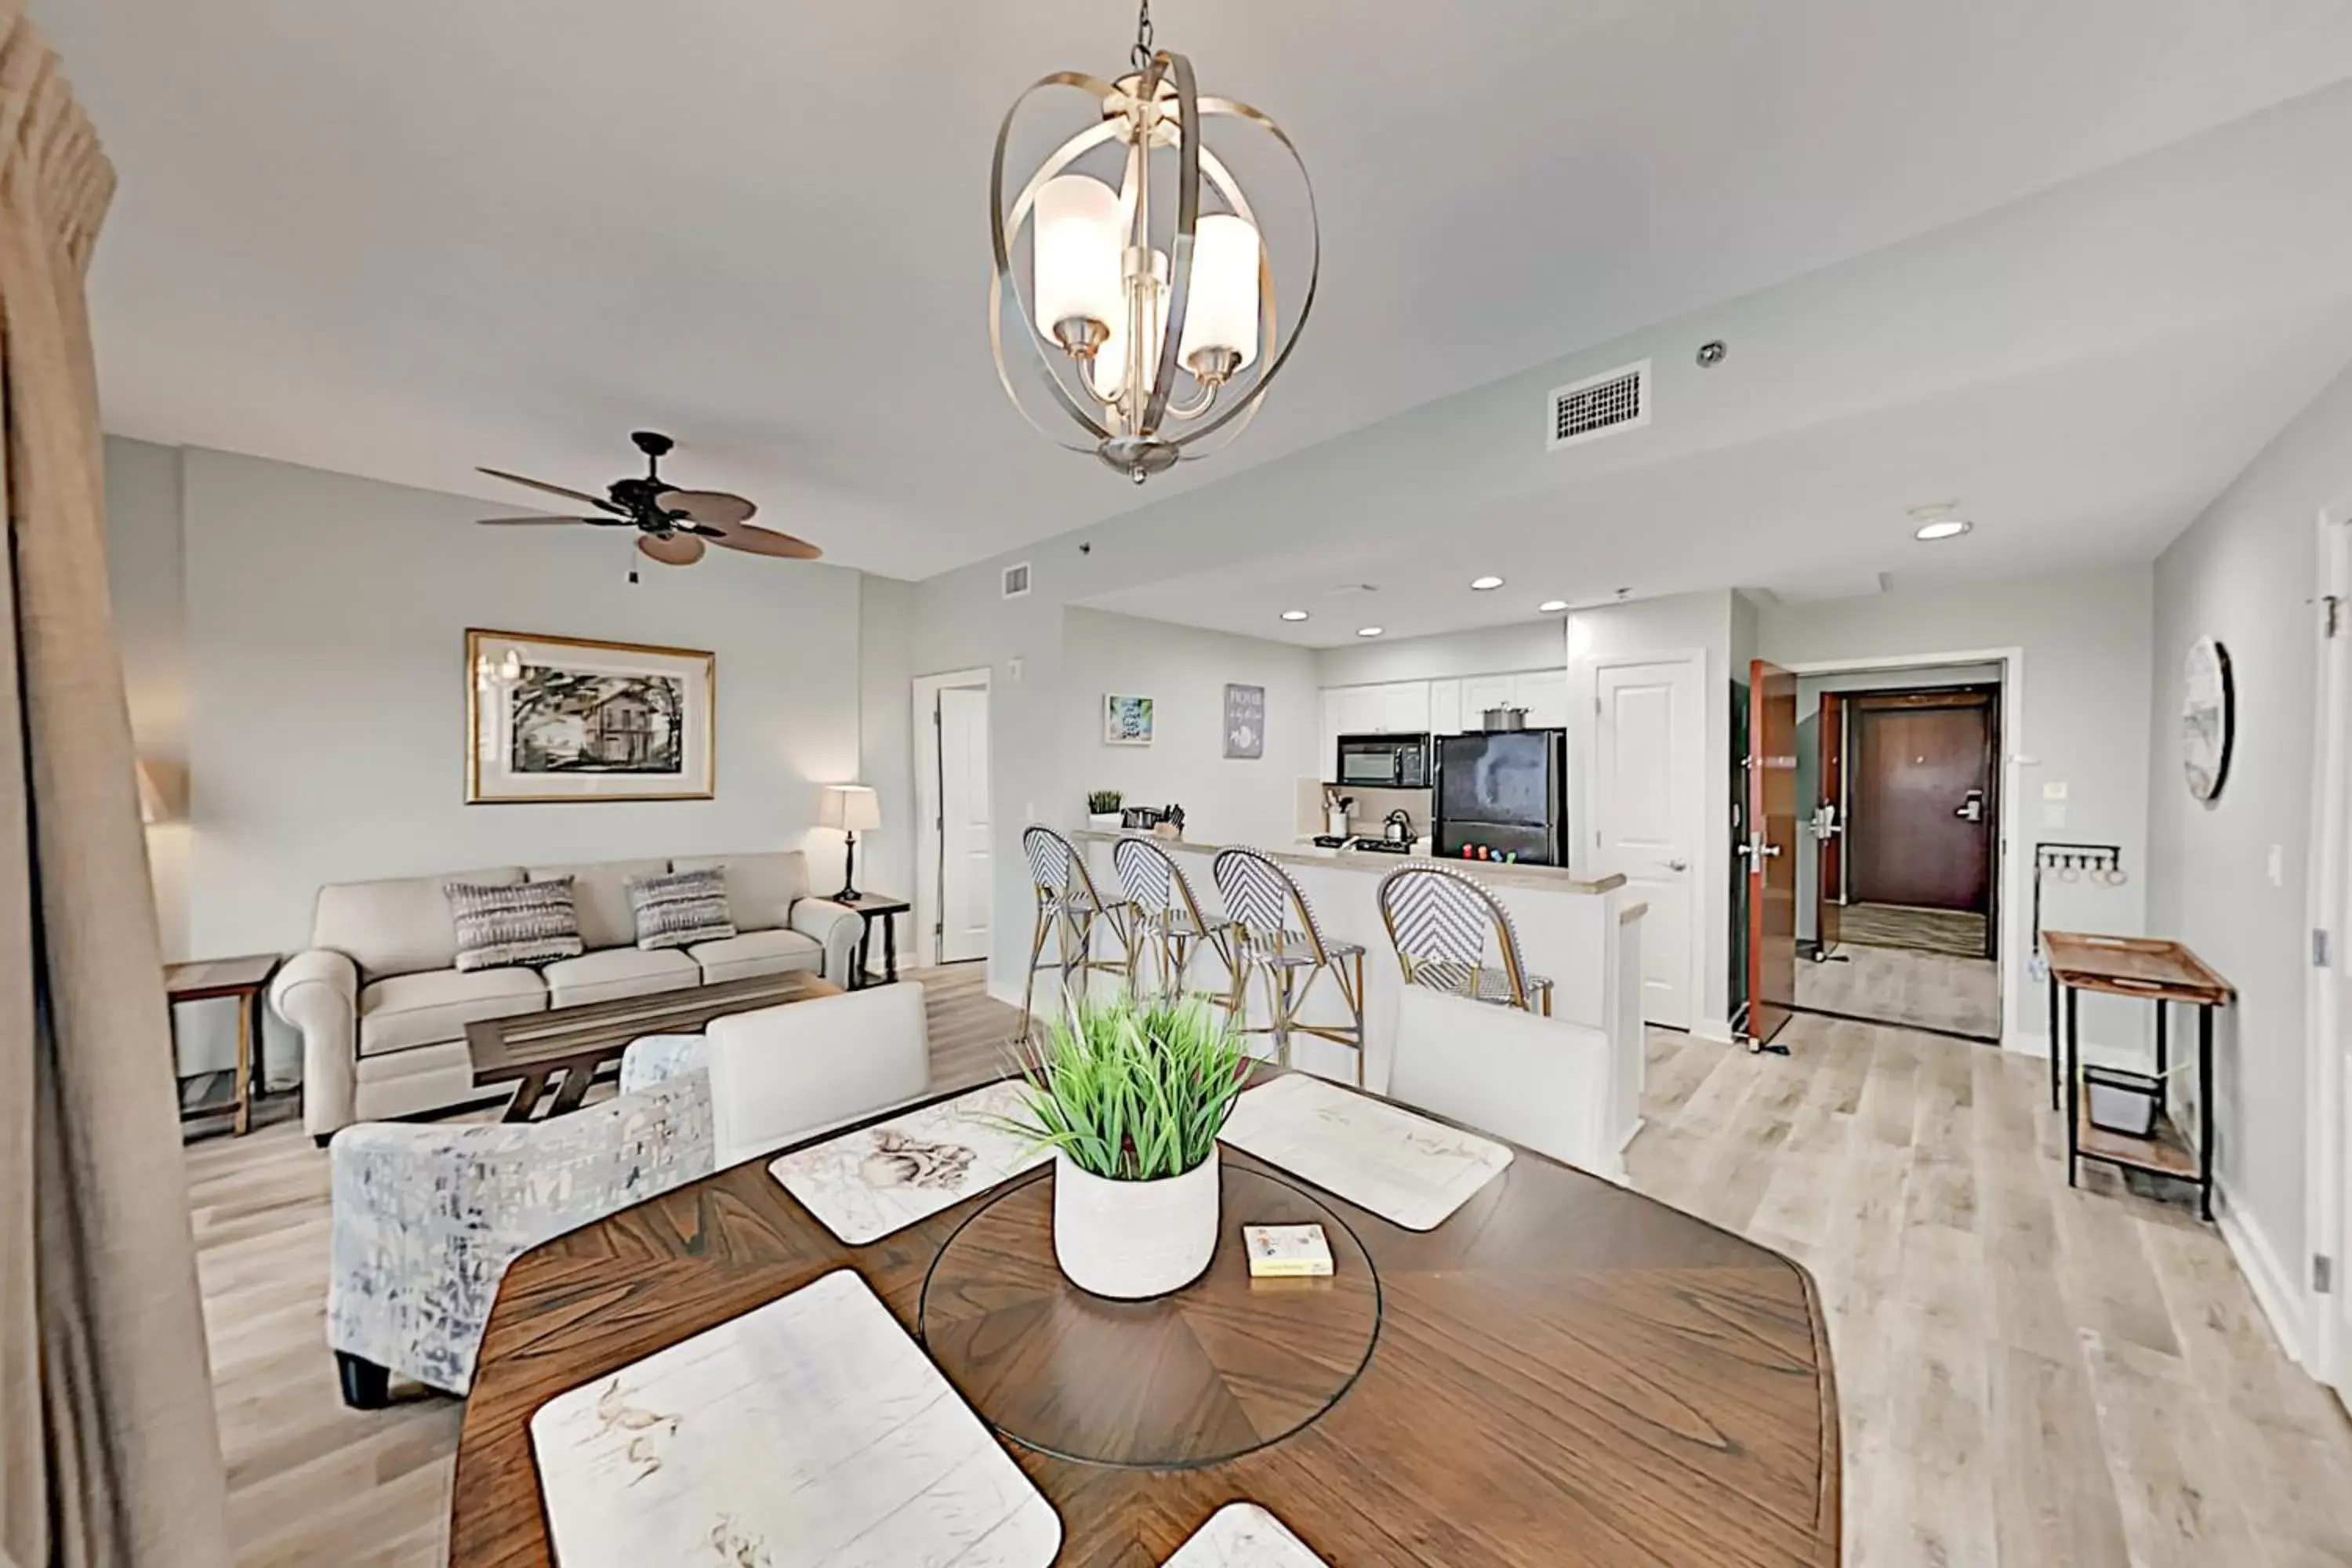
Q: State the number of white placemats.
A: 4